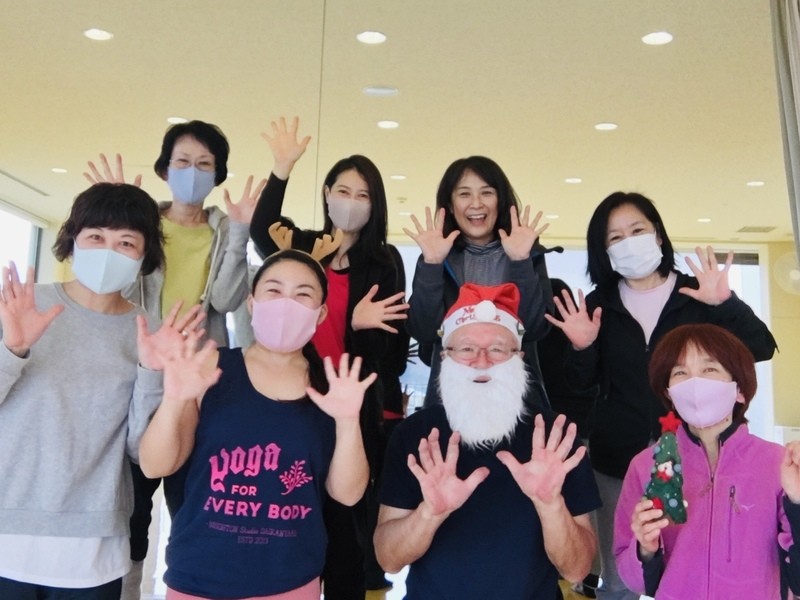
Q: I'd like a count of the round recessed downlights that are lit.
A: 14